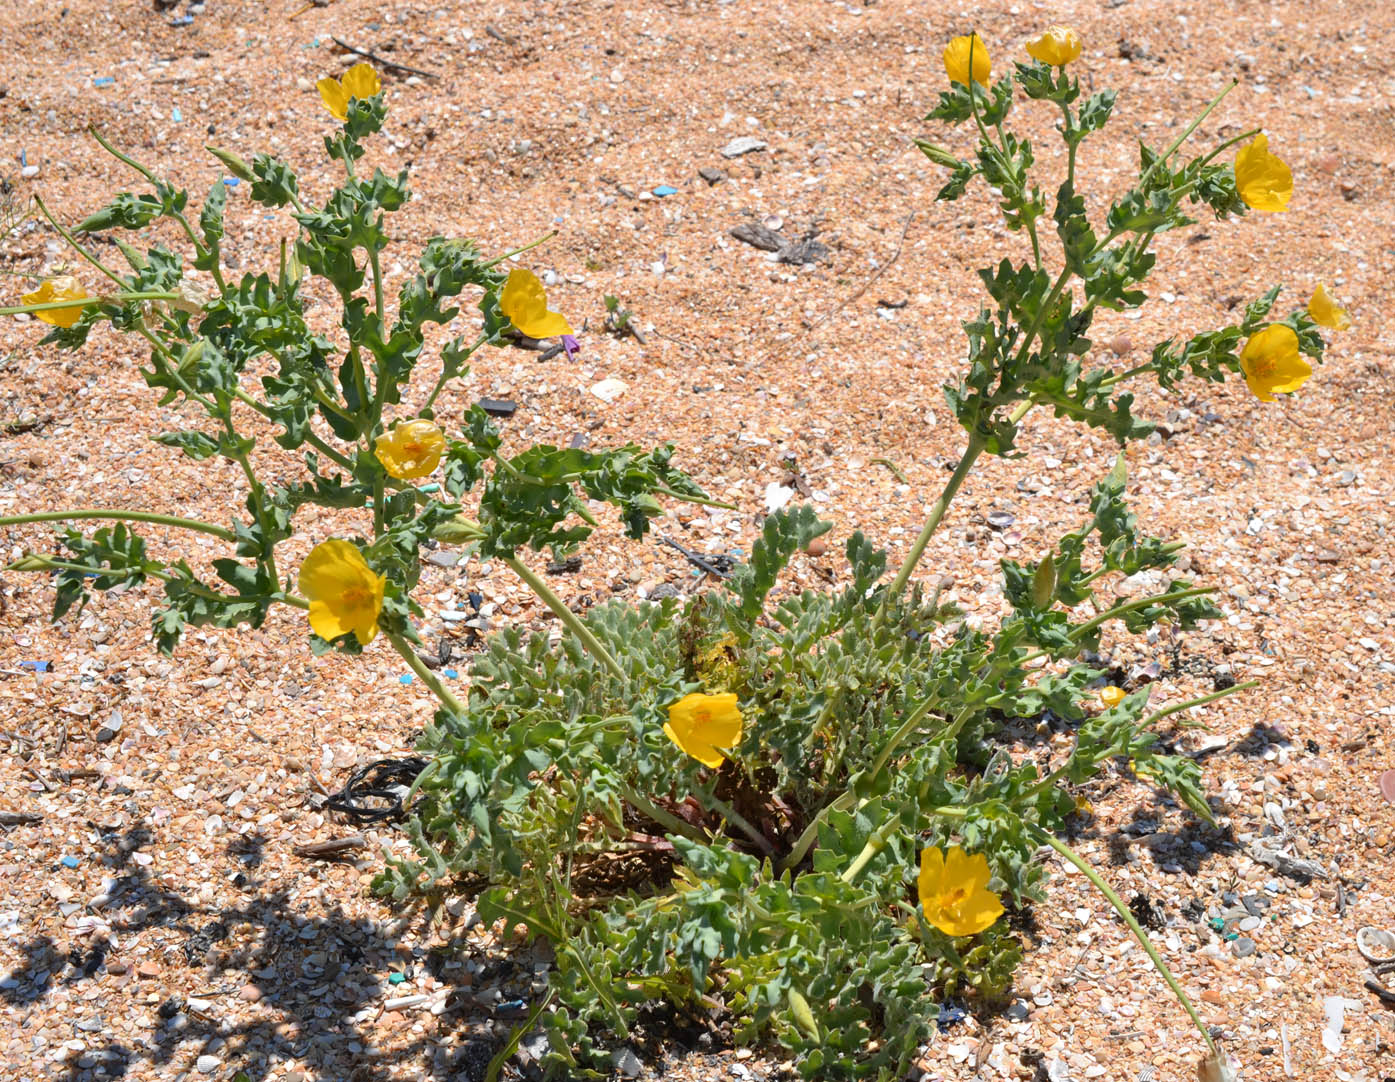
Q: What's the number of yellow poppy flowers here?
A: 12